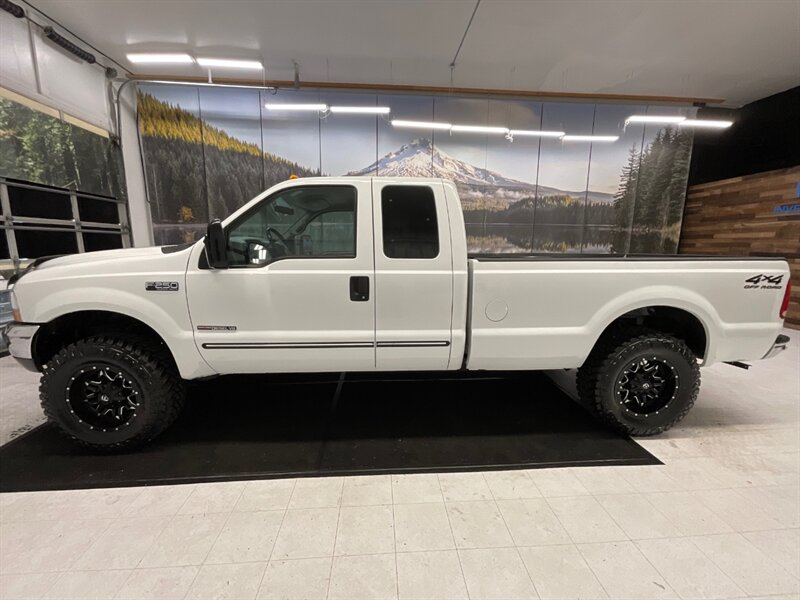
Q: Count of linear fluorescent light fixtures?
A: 10